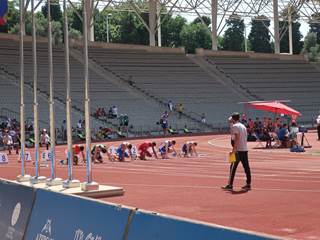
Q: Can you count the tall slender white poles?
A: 5